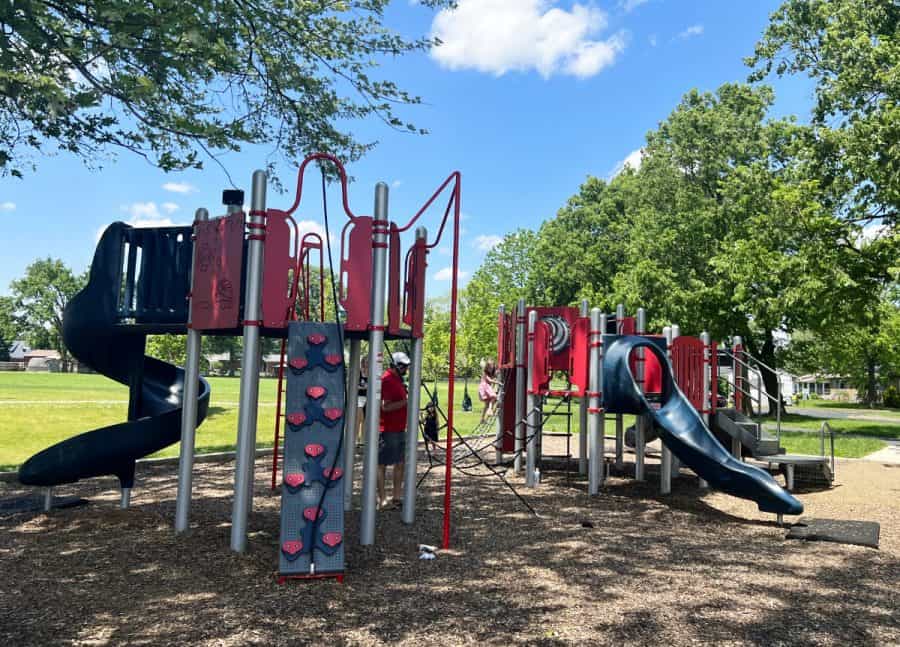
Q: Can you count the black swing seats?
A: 2